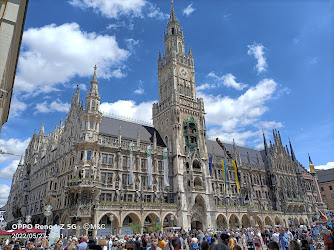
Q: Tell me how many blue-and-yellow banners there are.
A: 1